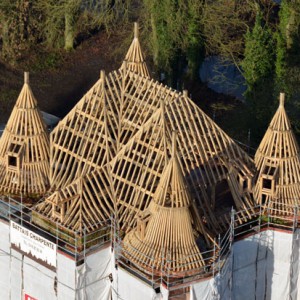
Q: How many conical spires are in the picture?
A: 4